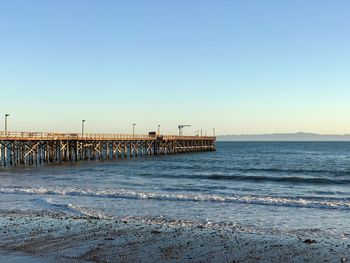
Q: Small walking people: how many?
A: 0